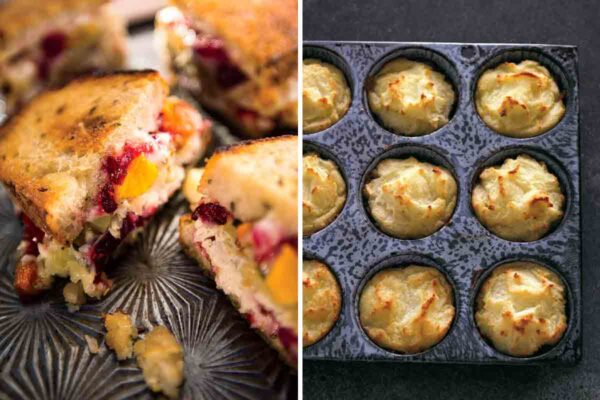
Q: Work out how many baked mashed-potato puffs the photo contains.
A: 9